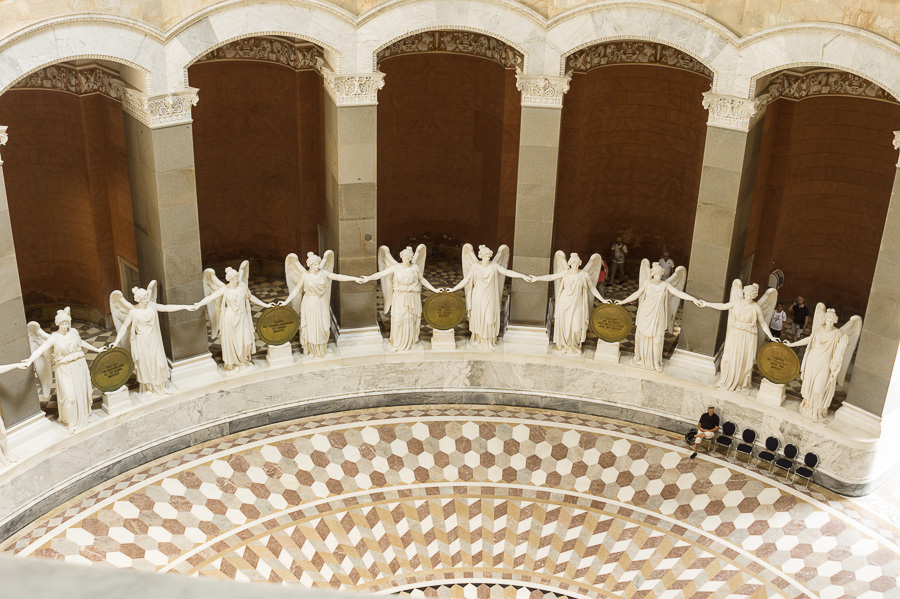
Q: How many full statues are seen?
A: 10